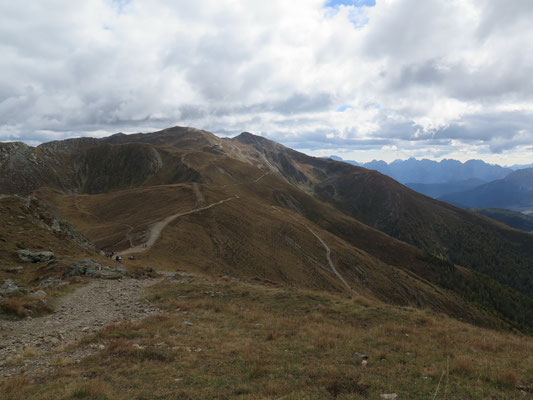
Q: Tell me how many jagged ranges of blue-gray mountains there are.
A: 1